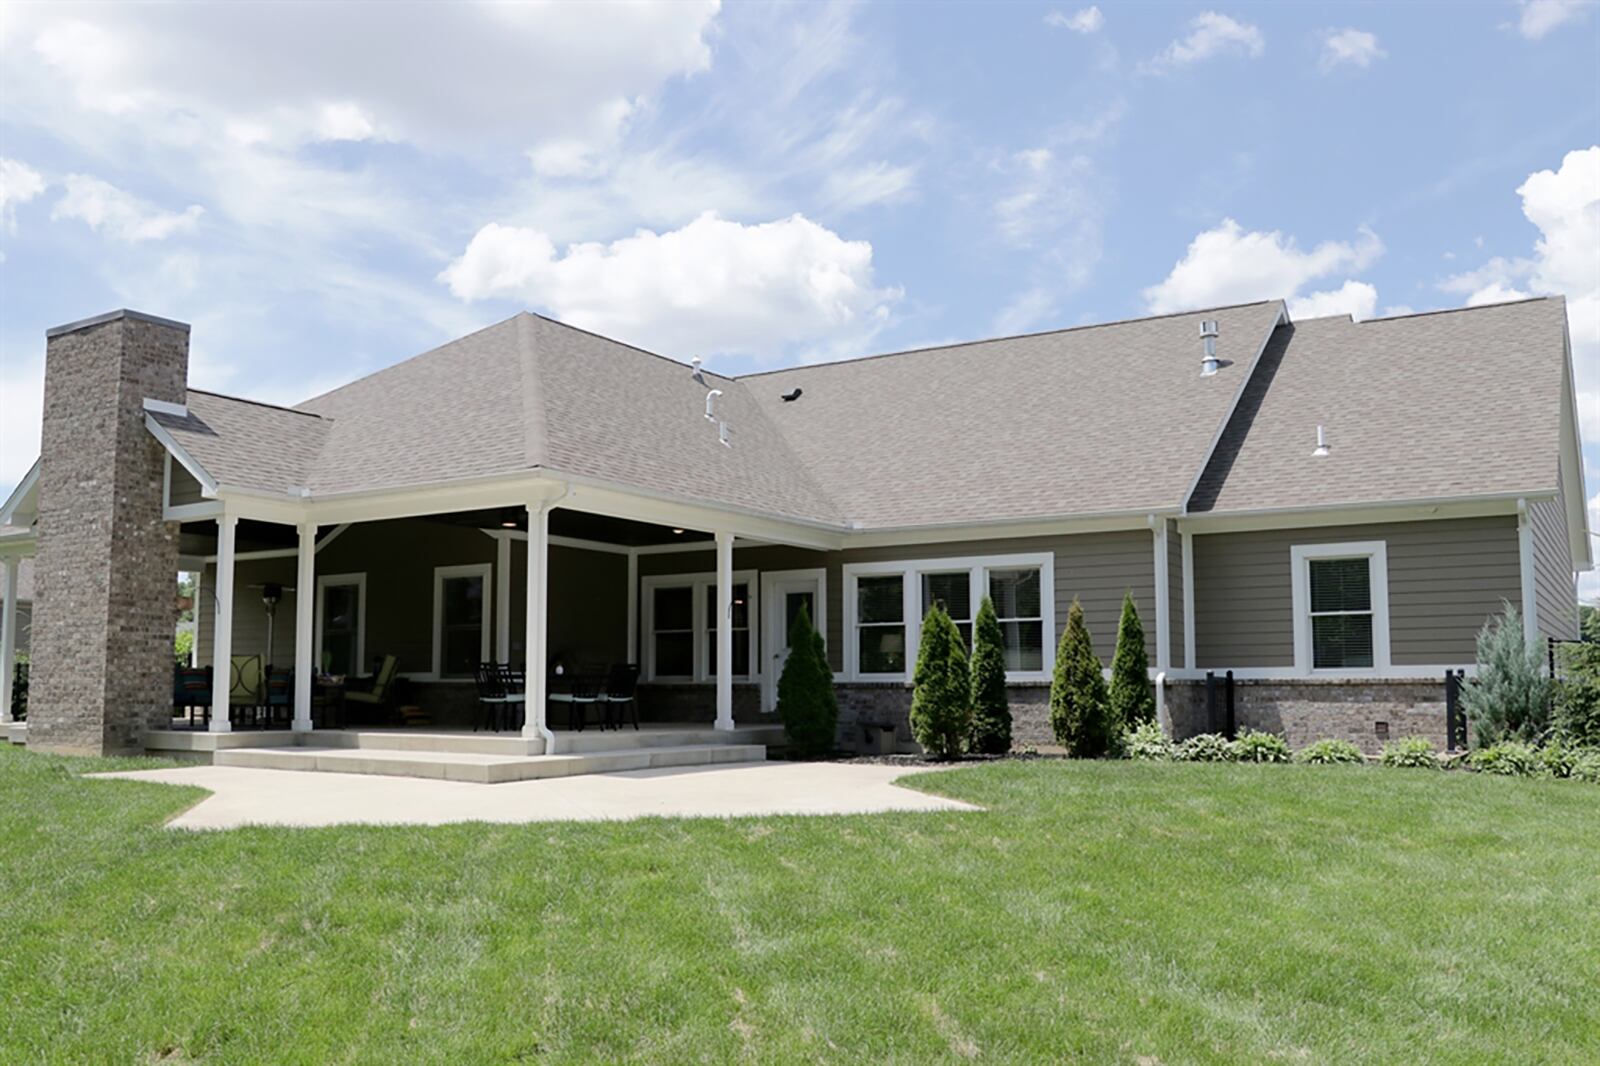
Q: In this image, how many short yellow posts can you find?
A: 0